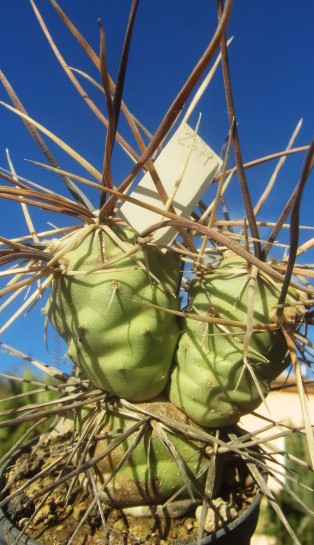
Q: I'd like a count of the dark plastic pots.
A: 1